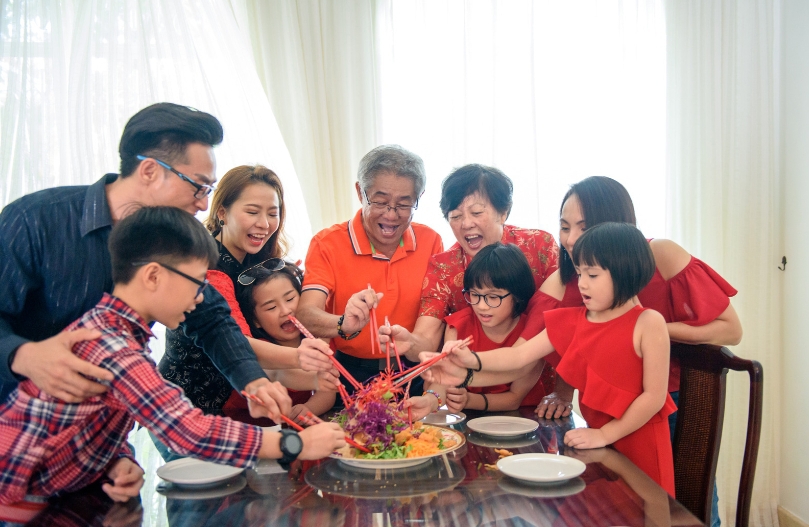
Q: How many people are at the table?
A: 9